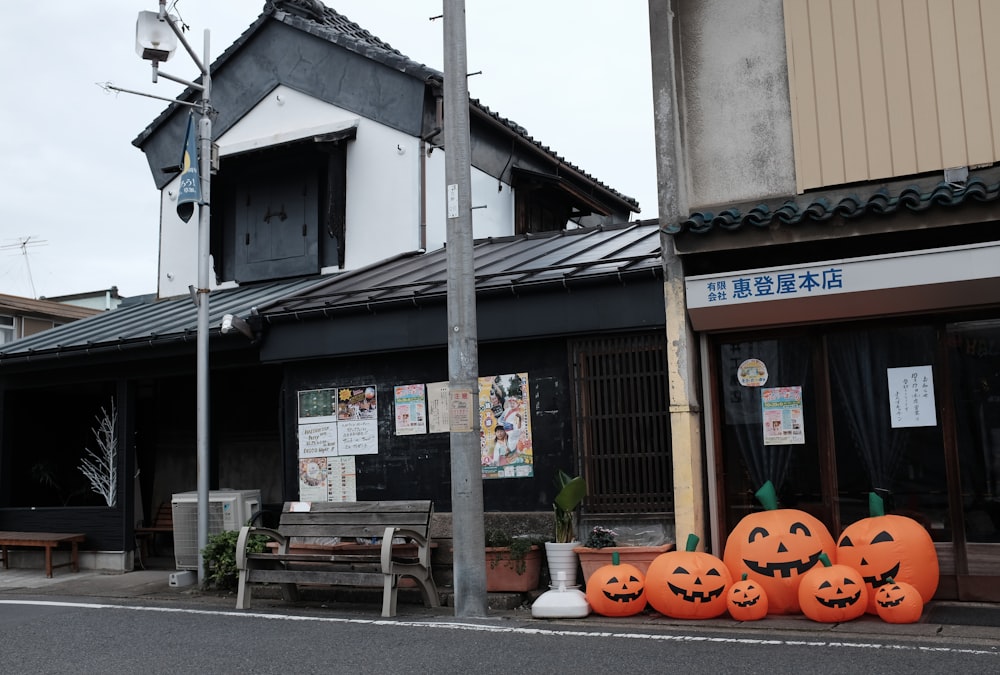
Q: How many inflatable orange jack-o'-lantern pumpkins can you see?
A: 7